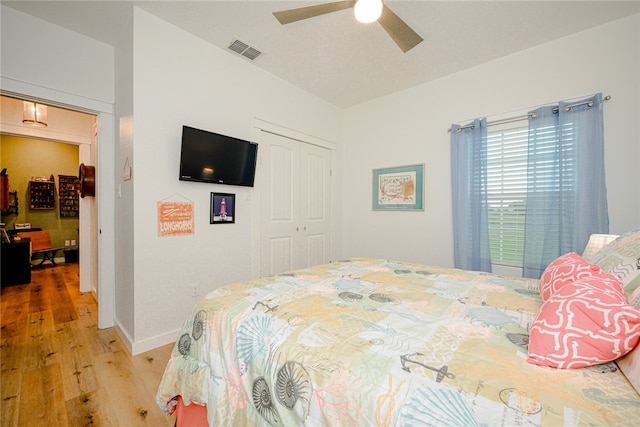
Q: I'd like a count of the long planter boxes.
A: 0